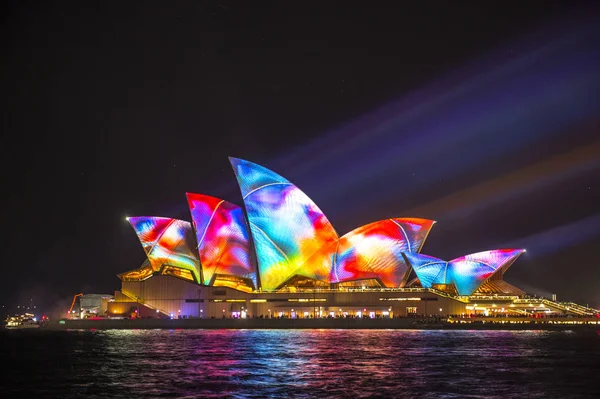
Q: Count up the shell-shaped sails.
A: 6